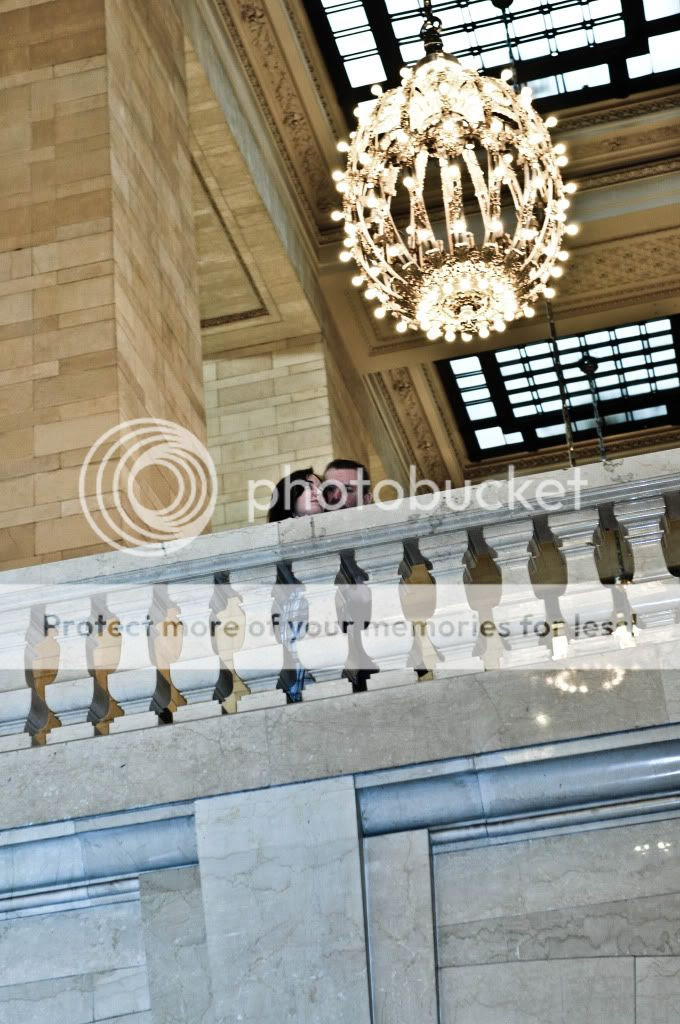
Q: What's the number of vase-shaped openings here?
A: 11